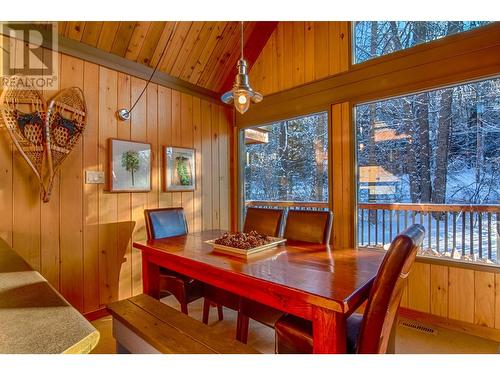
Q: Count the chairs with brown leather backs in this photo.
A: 4